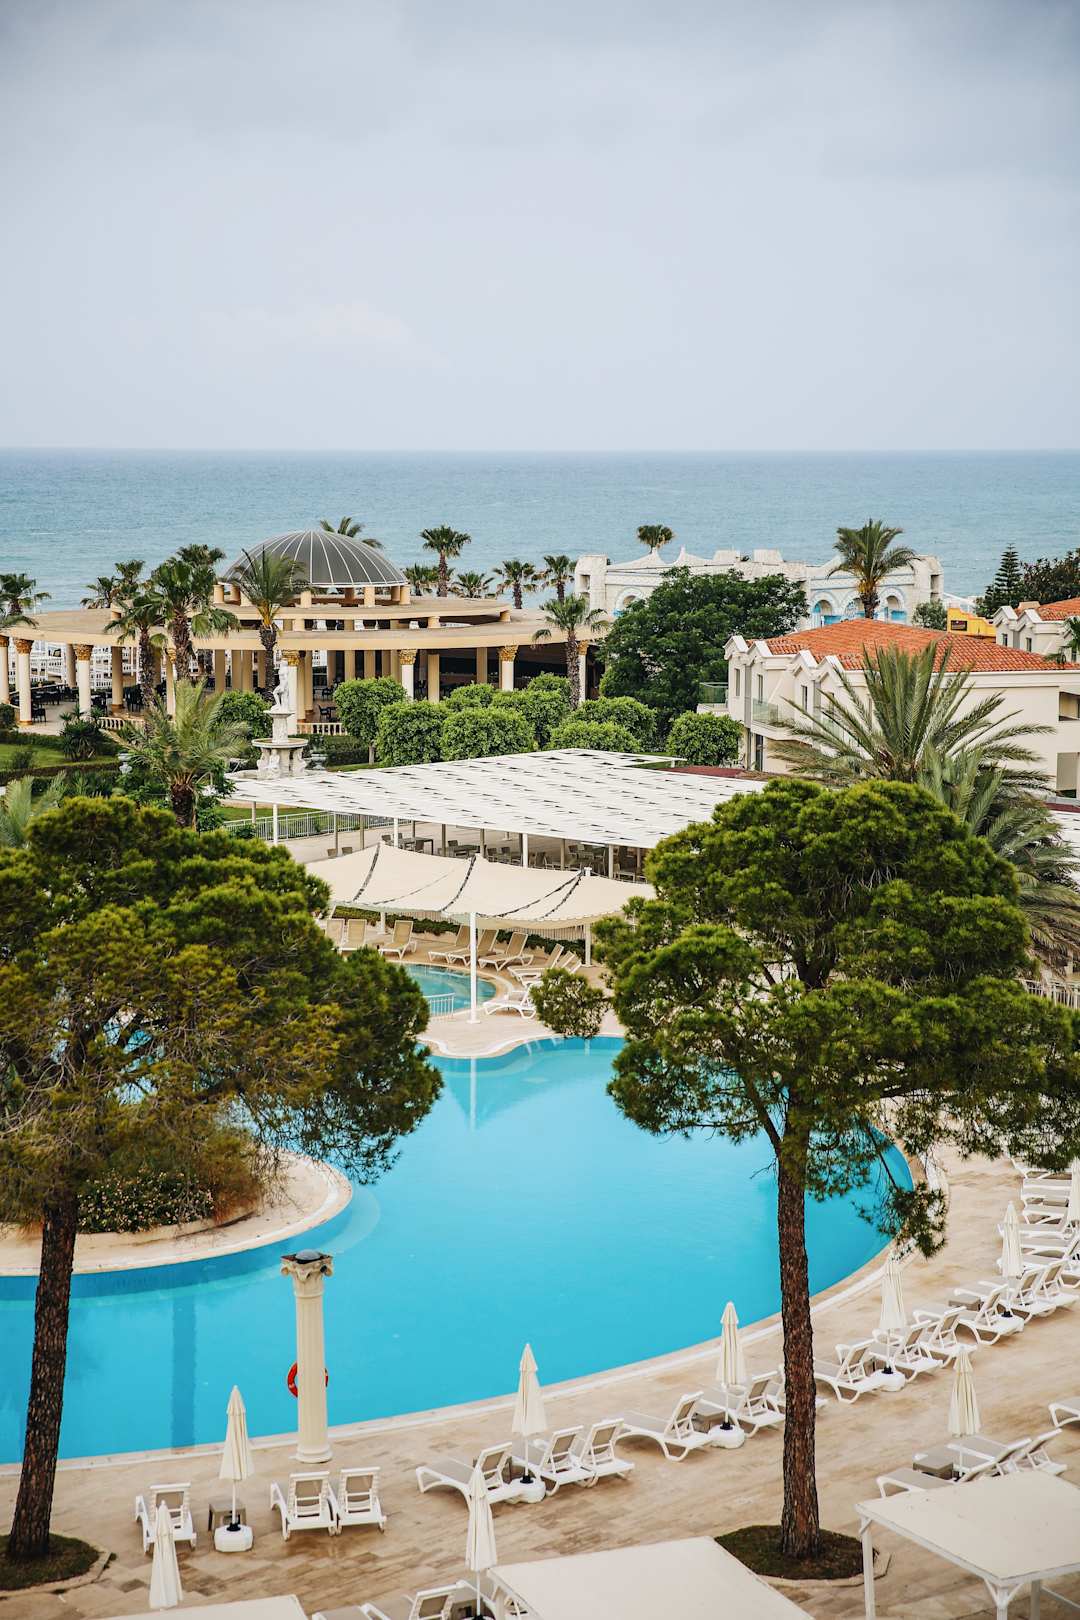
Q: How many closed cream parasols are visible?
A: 9